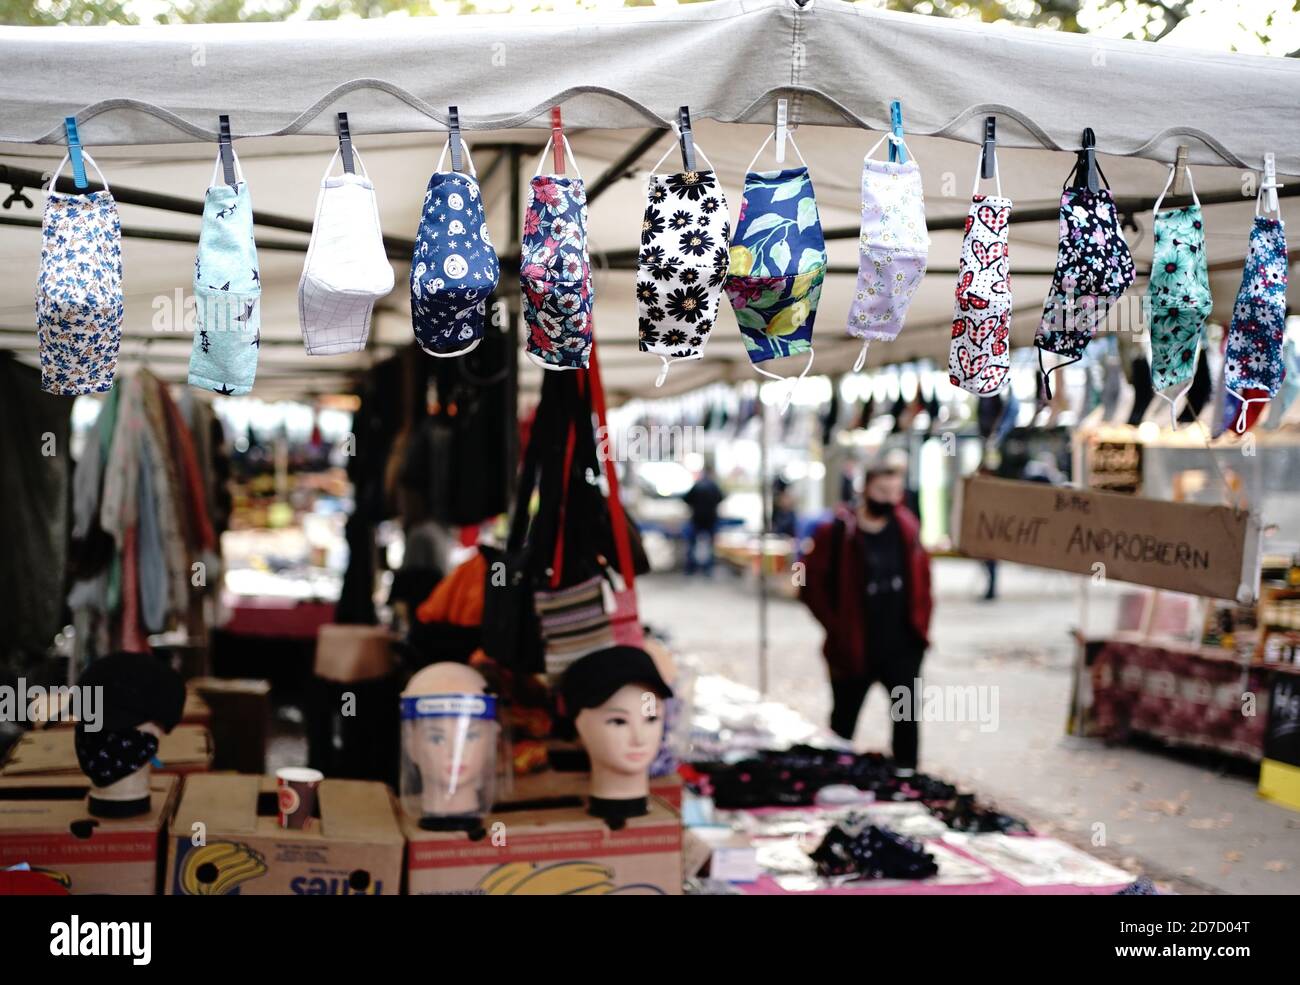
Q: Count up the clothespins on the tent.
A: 12